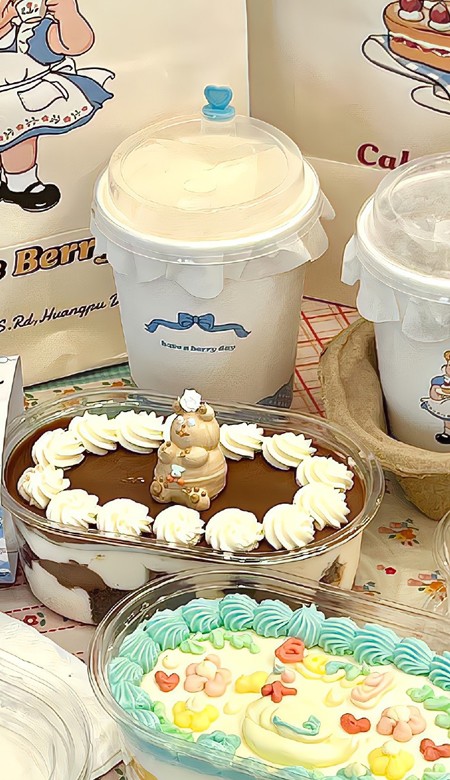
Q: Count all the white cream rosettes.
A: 14